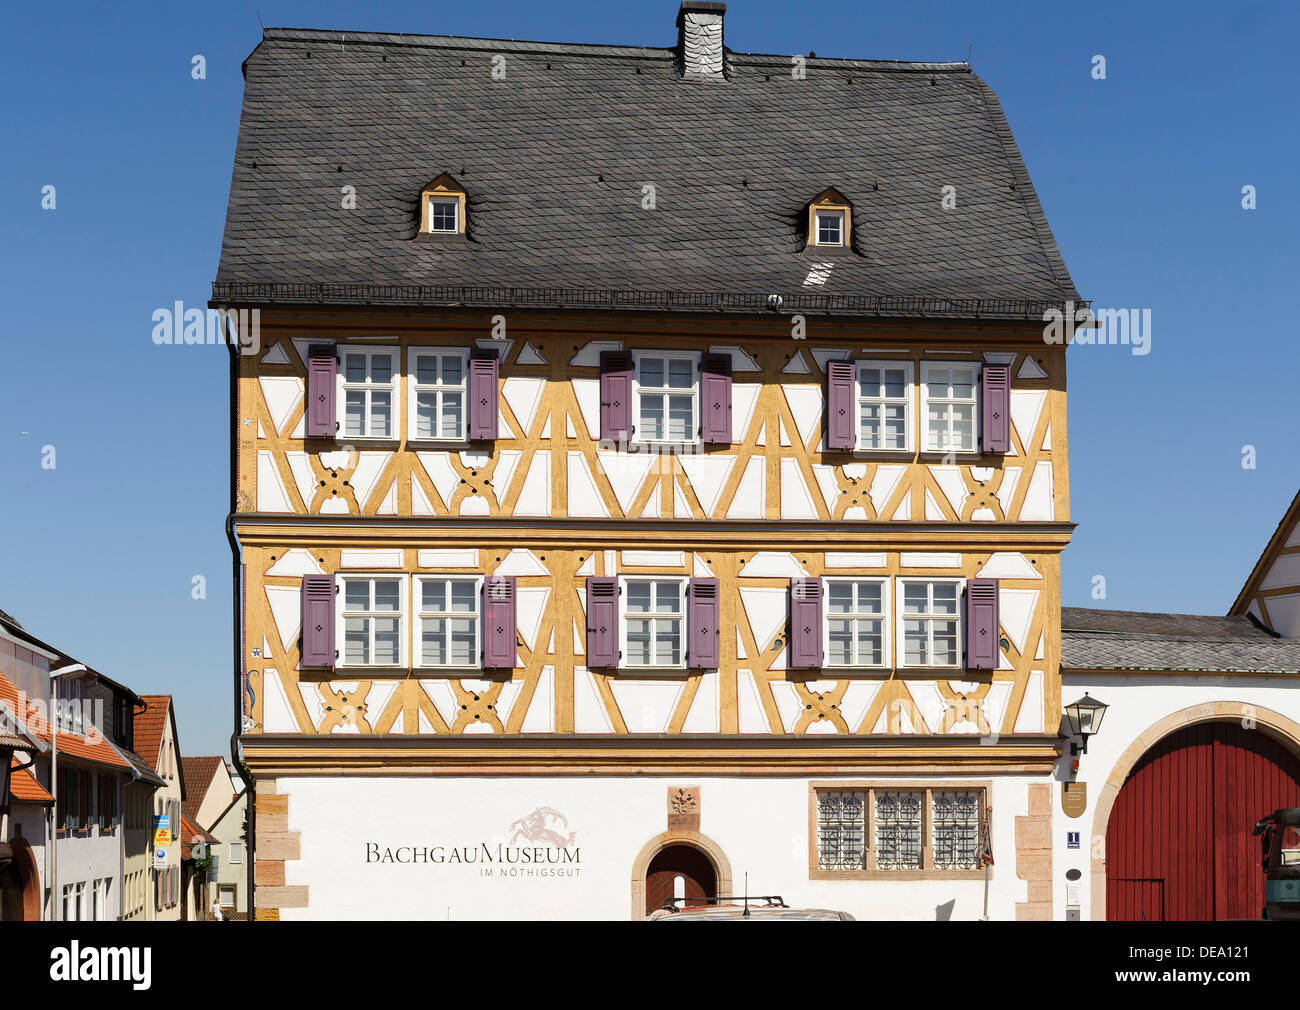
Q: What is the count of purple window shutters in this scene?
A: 12